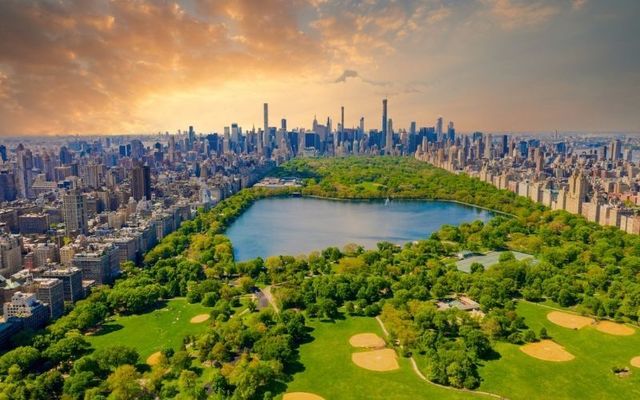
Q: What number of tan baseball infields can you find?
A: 9